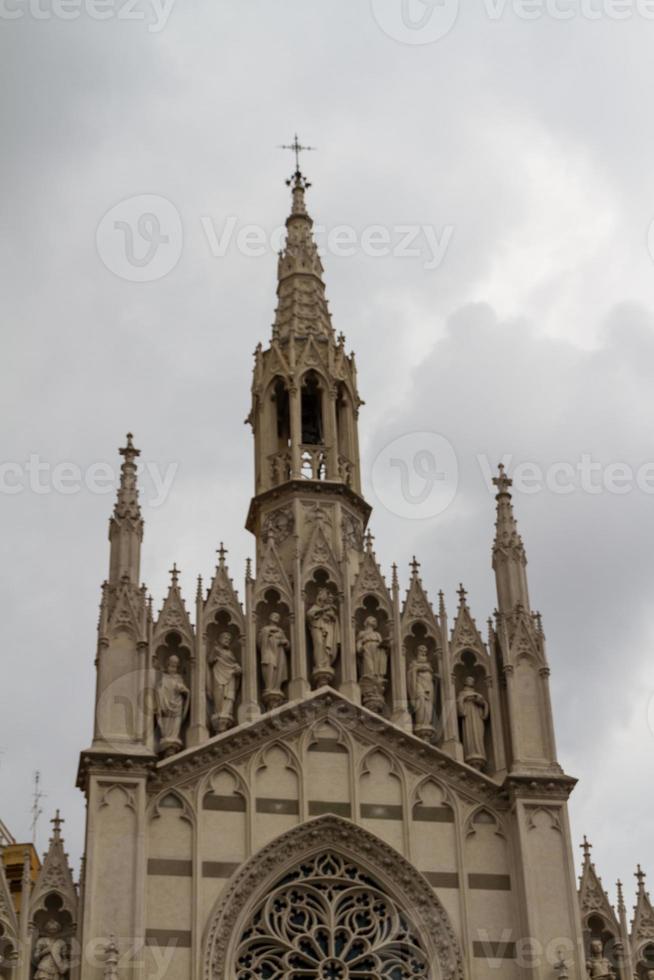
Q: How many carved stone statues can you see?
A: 9